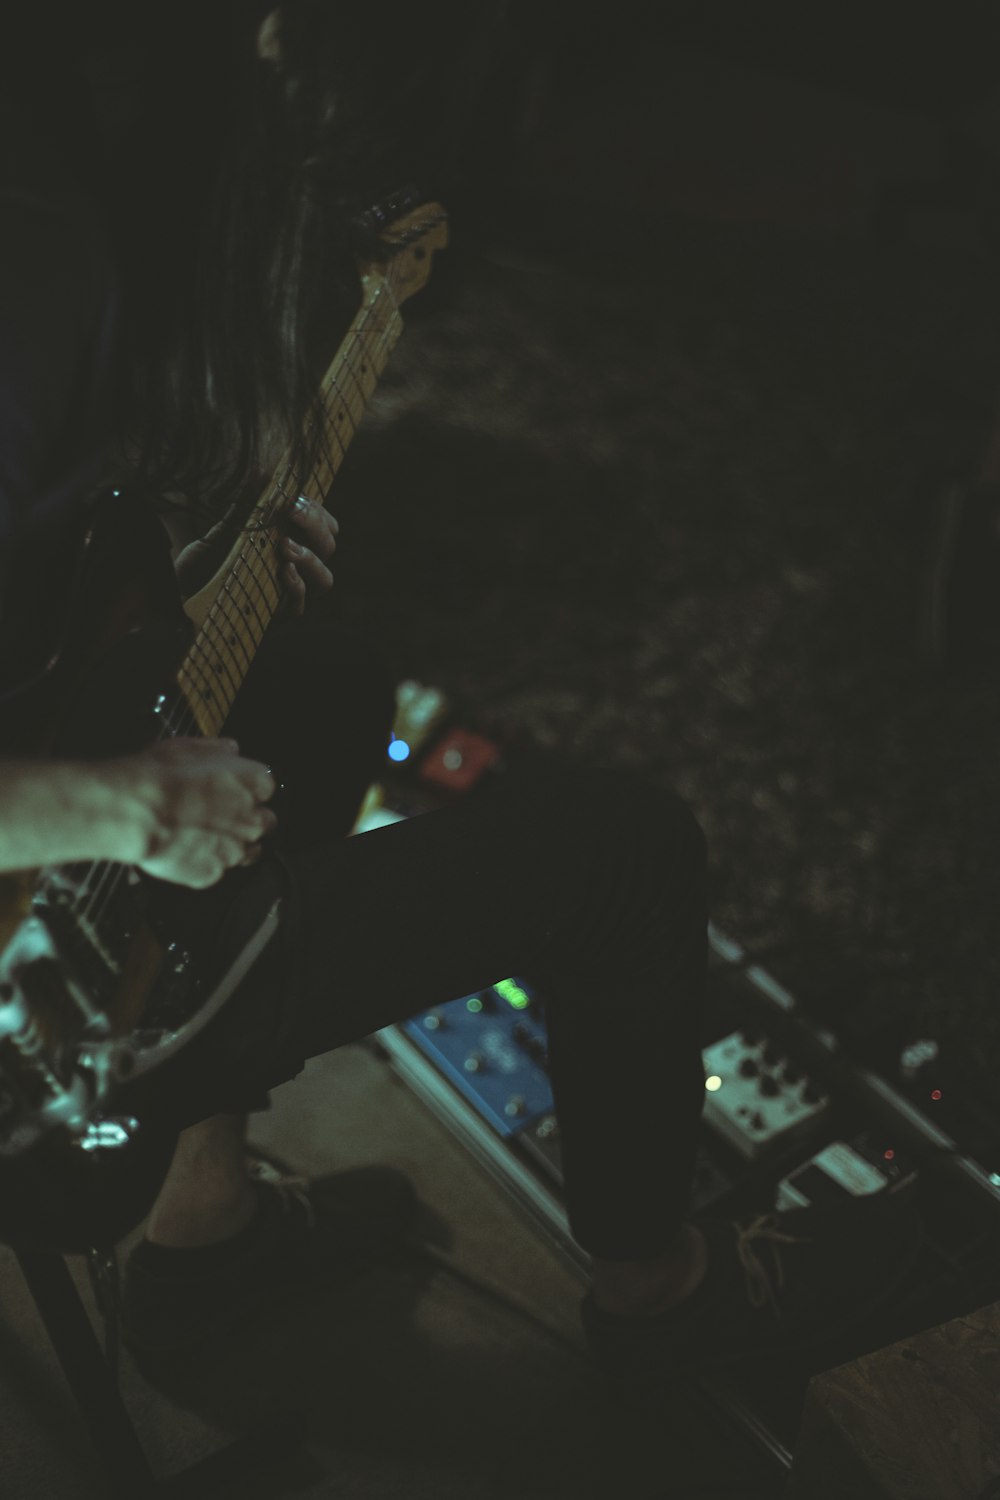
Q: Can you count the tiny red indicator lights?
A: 2